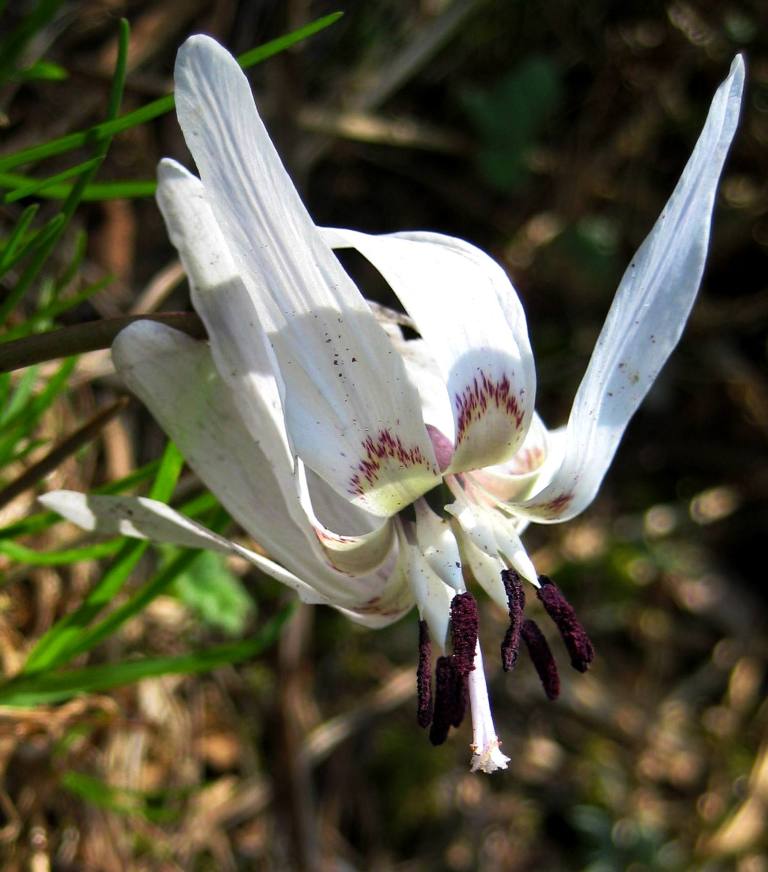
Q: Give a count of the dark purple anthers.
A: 6